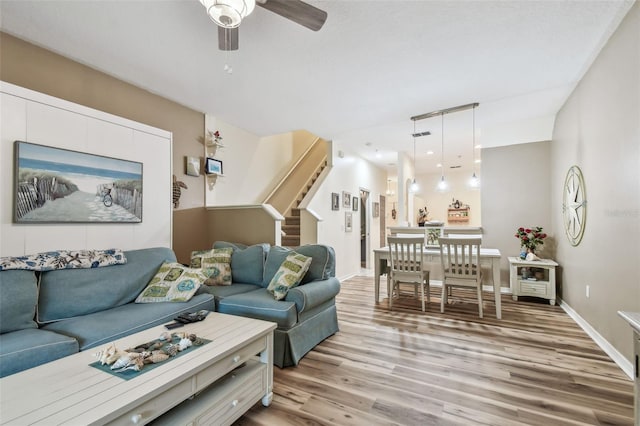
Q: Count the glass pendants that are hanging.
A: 3